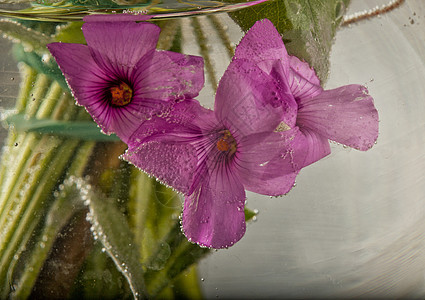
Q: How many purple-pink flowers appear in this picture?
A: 3